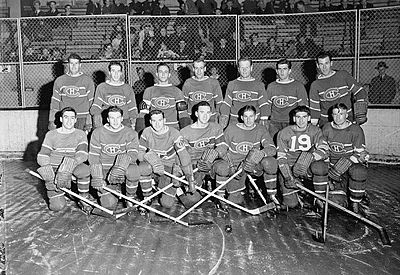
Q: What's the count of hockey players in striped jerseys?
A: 14